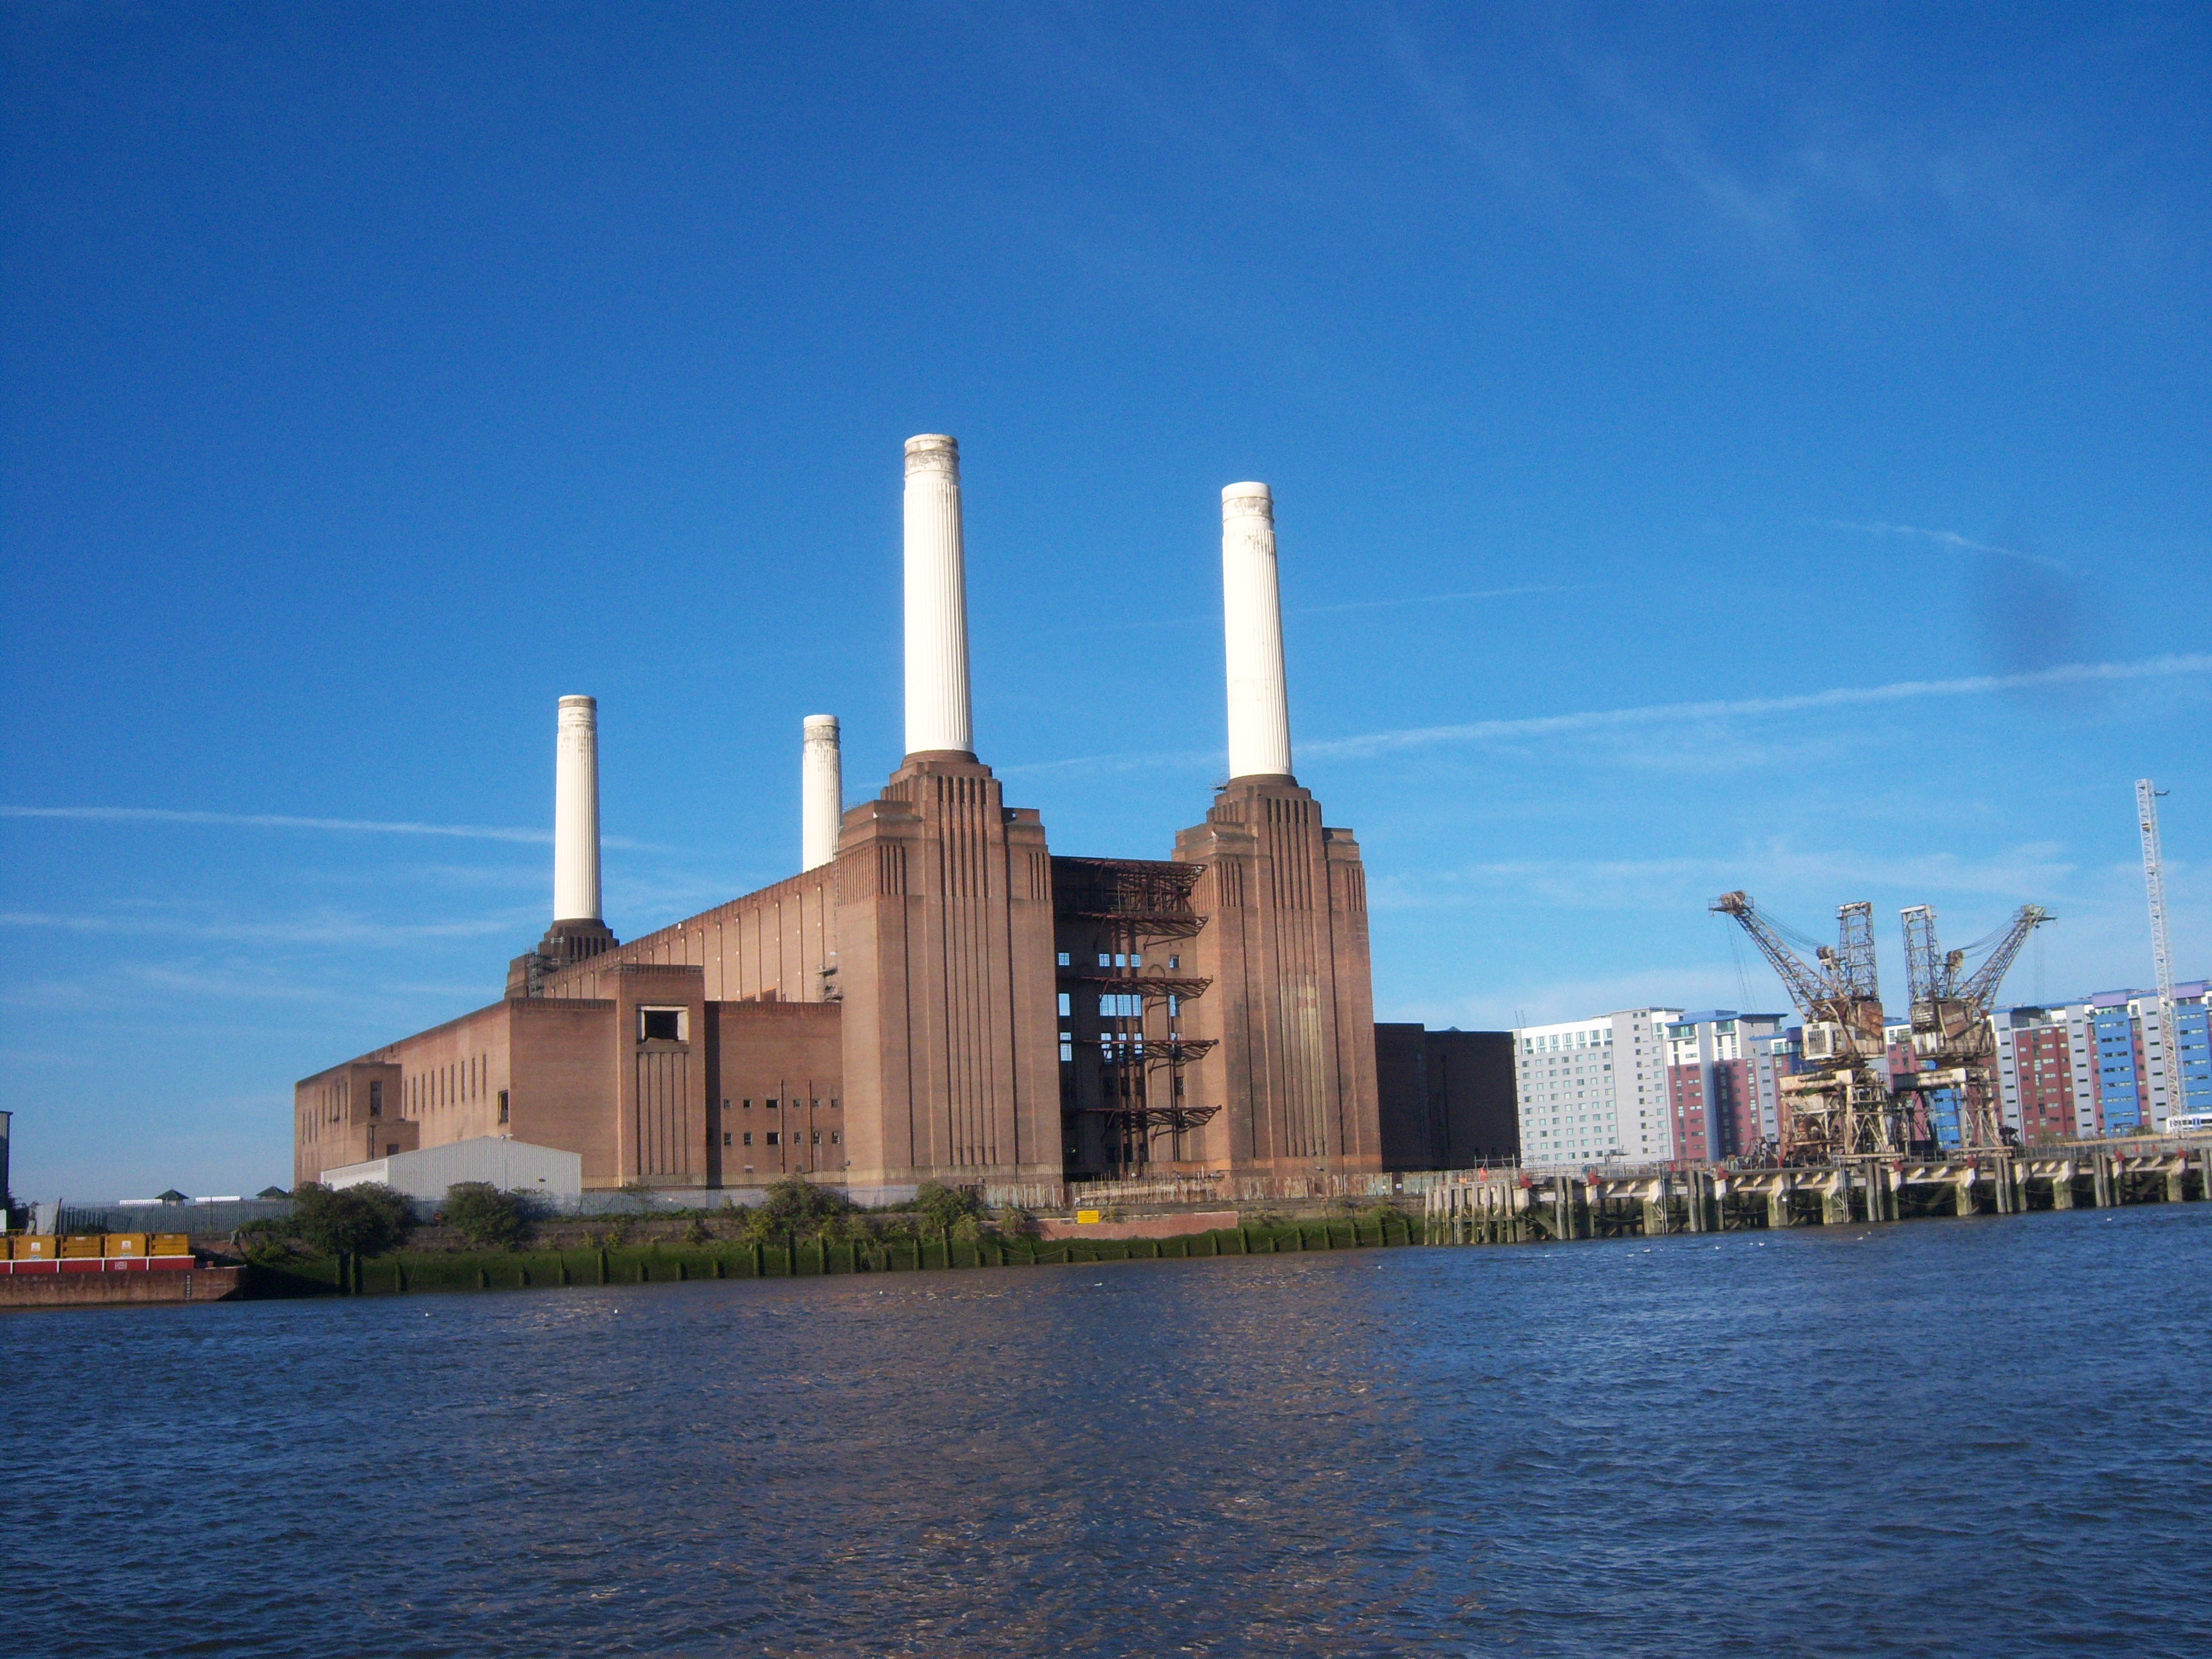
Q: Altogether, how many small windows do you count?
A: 12